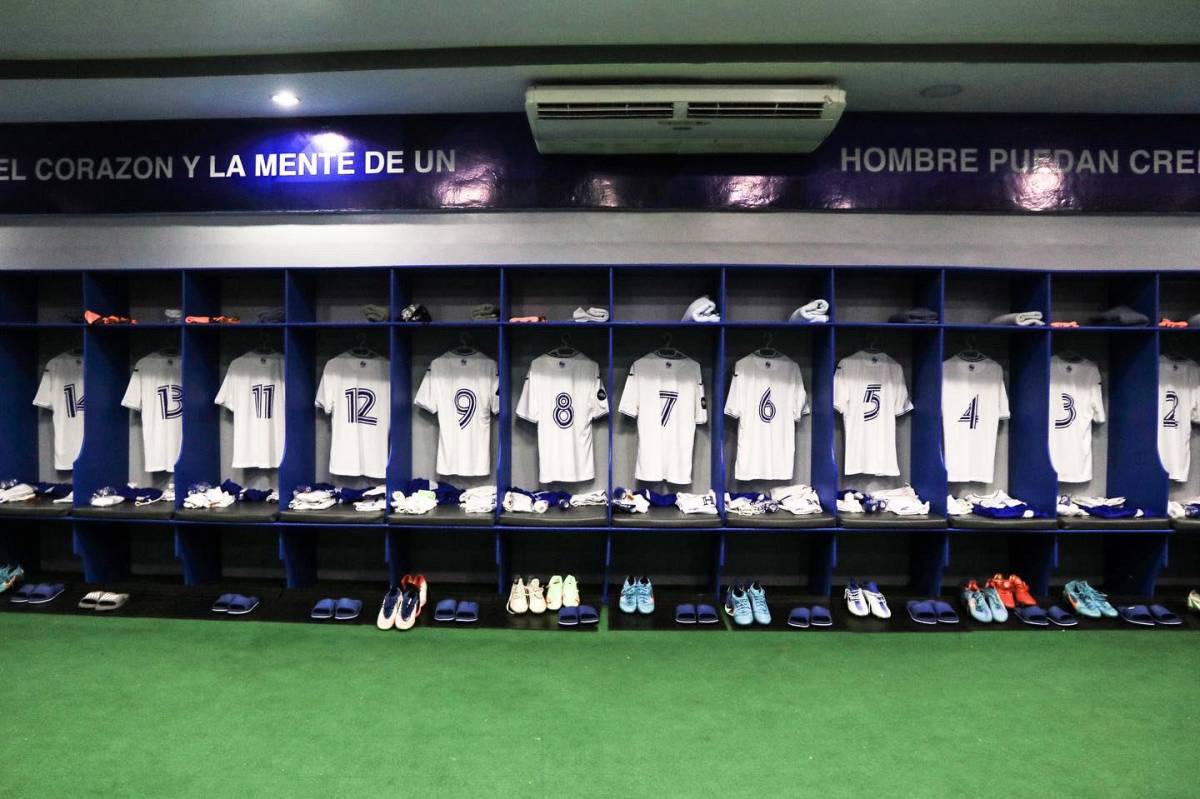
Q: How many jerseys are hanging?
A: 12